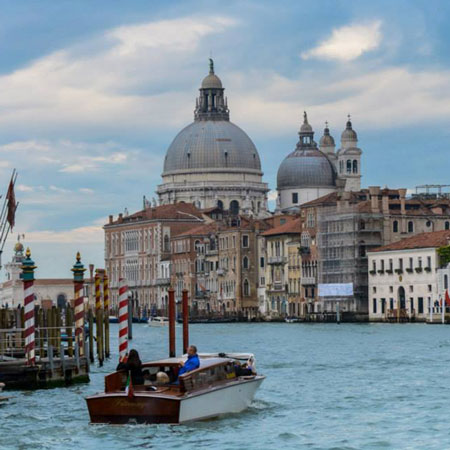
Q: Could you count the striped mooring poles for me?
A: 5